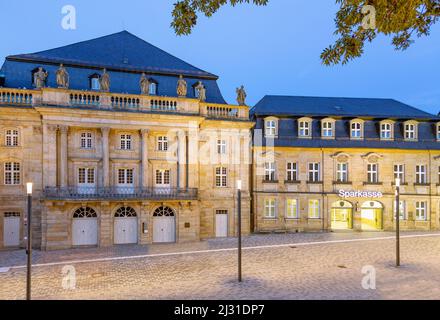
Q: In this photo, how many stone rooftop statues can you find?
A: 7